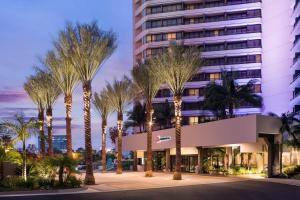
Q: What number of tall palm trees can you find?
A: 8